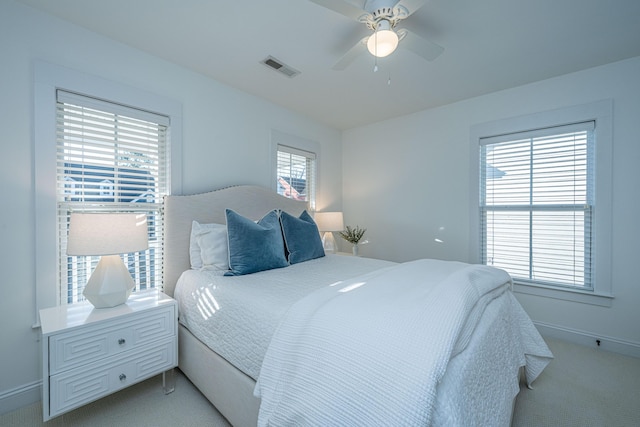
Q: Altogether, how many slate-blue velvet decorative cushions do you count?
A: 2